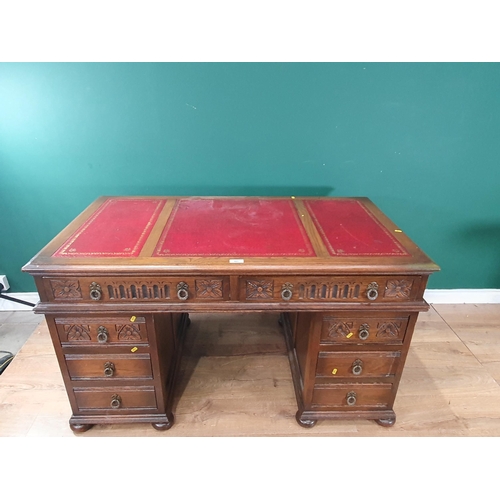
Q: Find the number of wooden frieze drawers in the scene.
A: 2